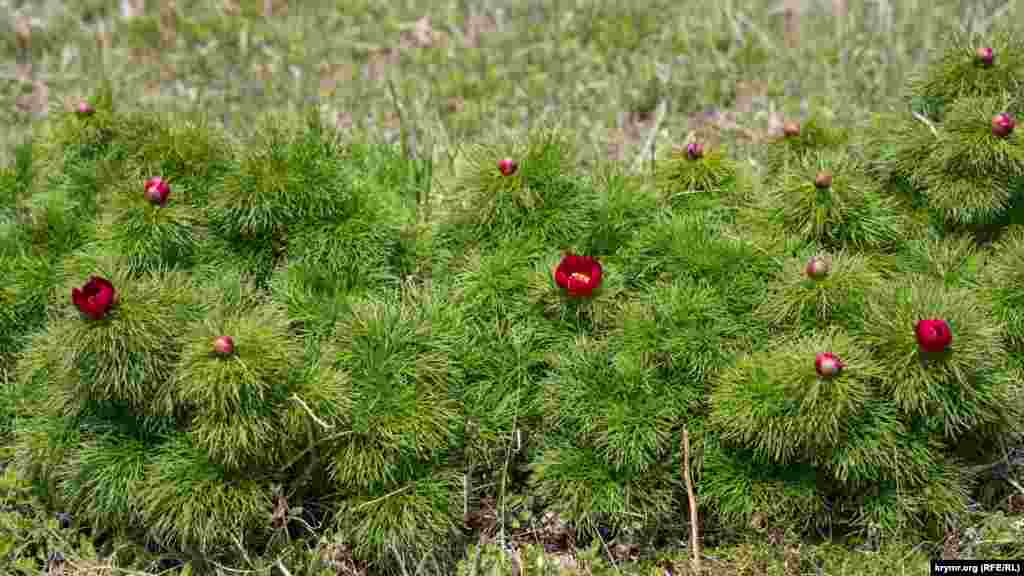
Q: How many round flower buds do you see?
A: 11